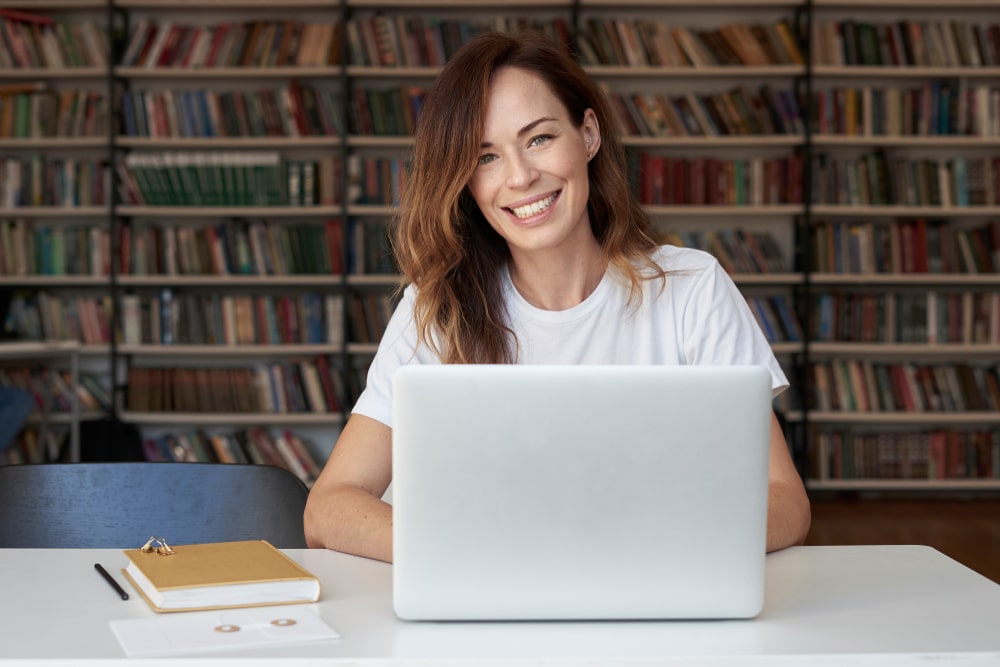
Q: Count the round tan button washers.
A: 2